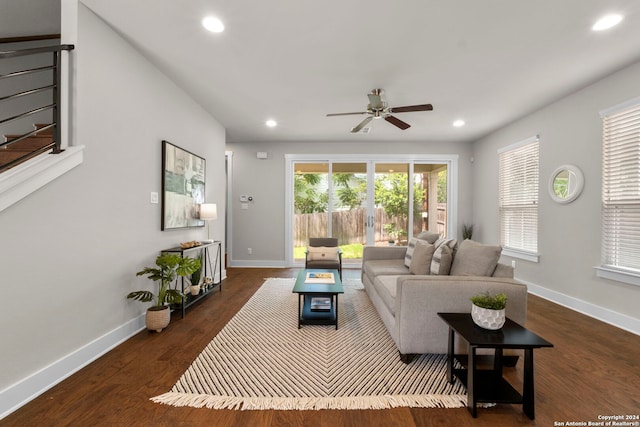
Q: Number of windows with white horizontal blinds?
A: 2